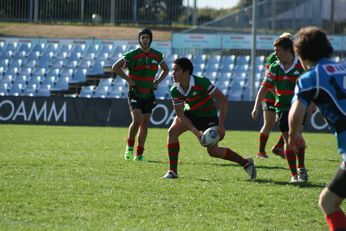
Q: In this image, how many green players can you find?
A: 4